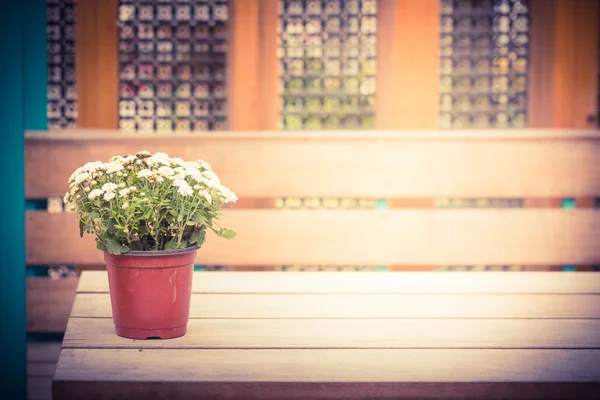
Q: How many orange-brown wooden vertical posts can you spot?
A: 4